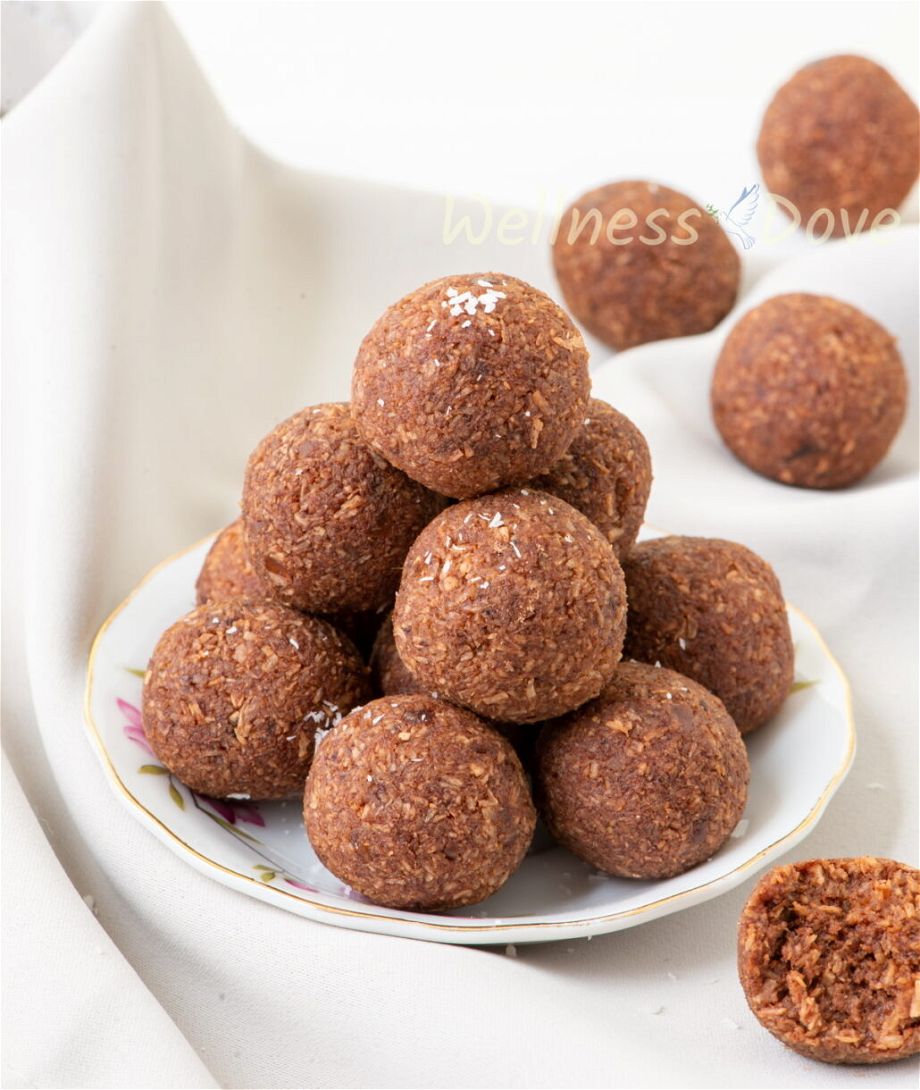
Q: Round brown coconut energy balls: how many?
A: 14